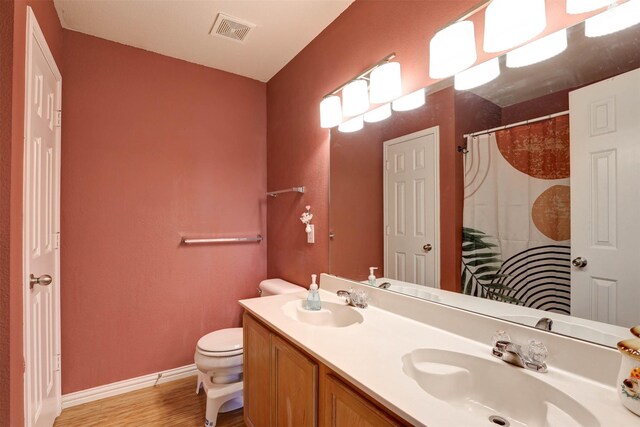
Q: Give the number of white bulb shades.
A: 6